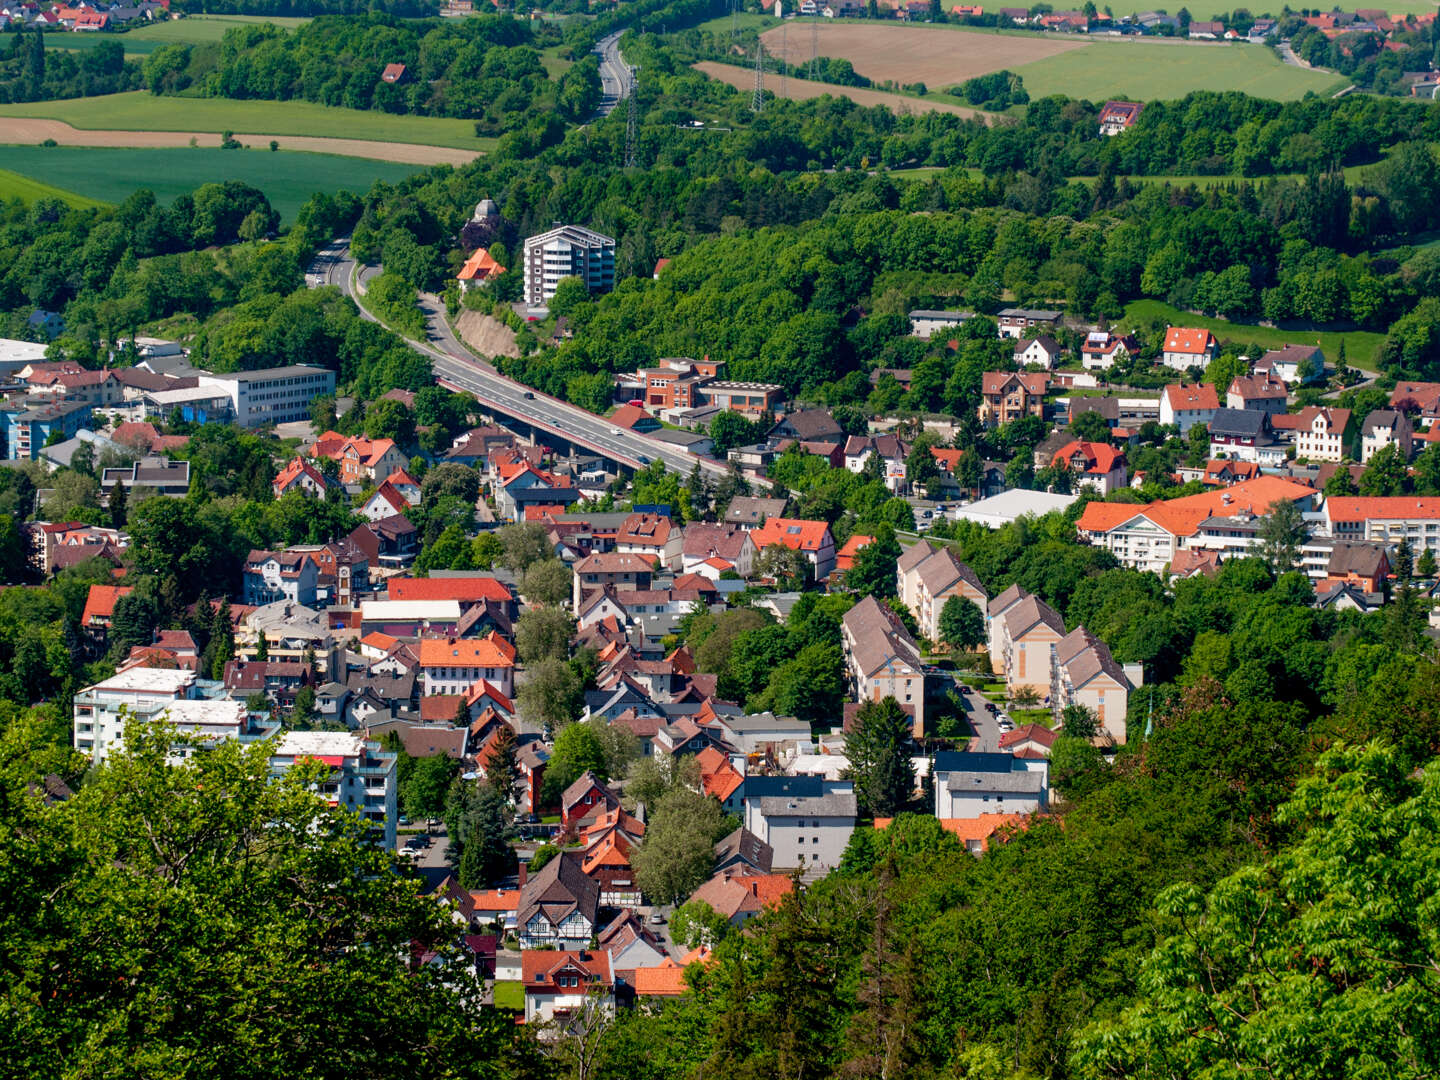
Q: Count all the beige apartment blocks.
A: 4